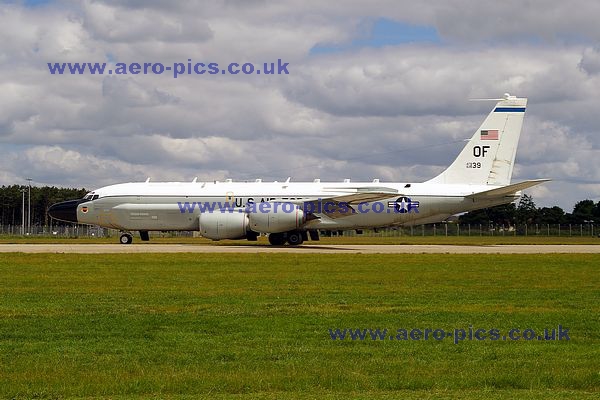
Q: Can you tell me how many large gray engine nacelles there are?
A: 2